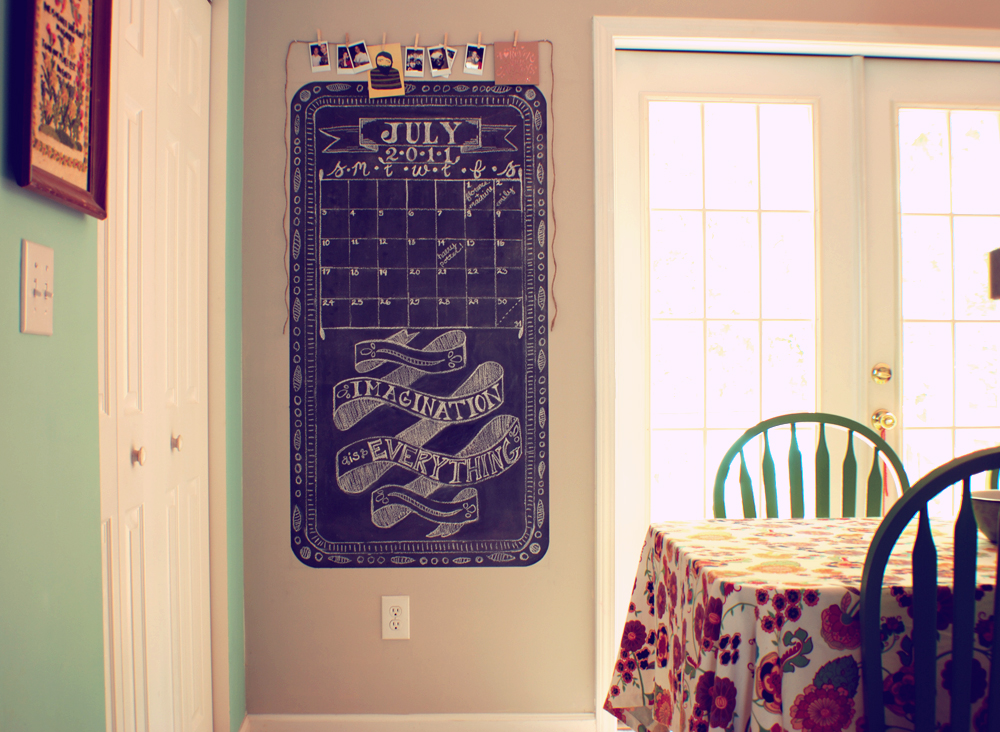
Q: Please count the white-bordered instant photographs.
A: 7